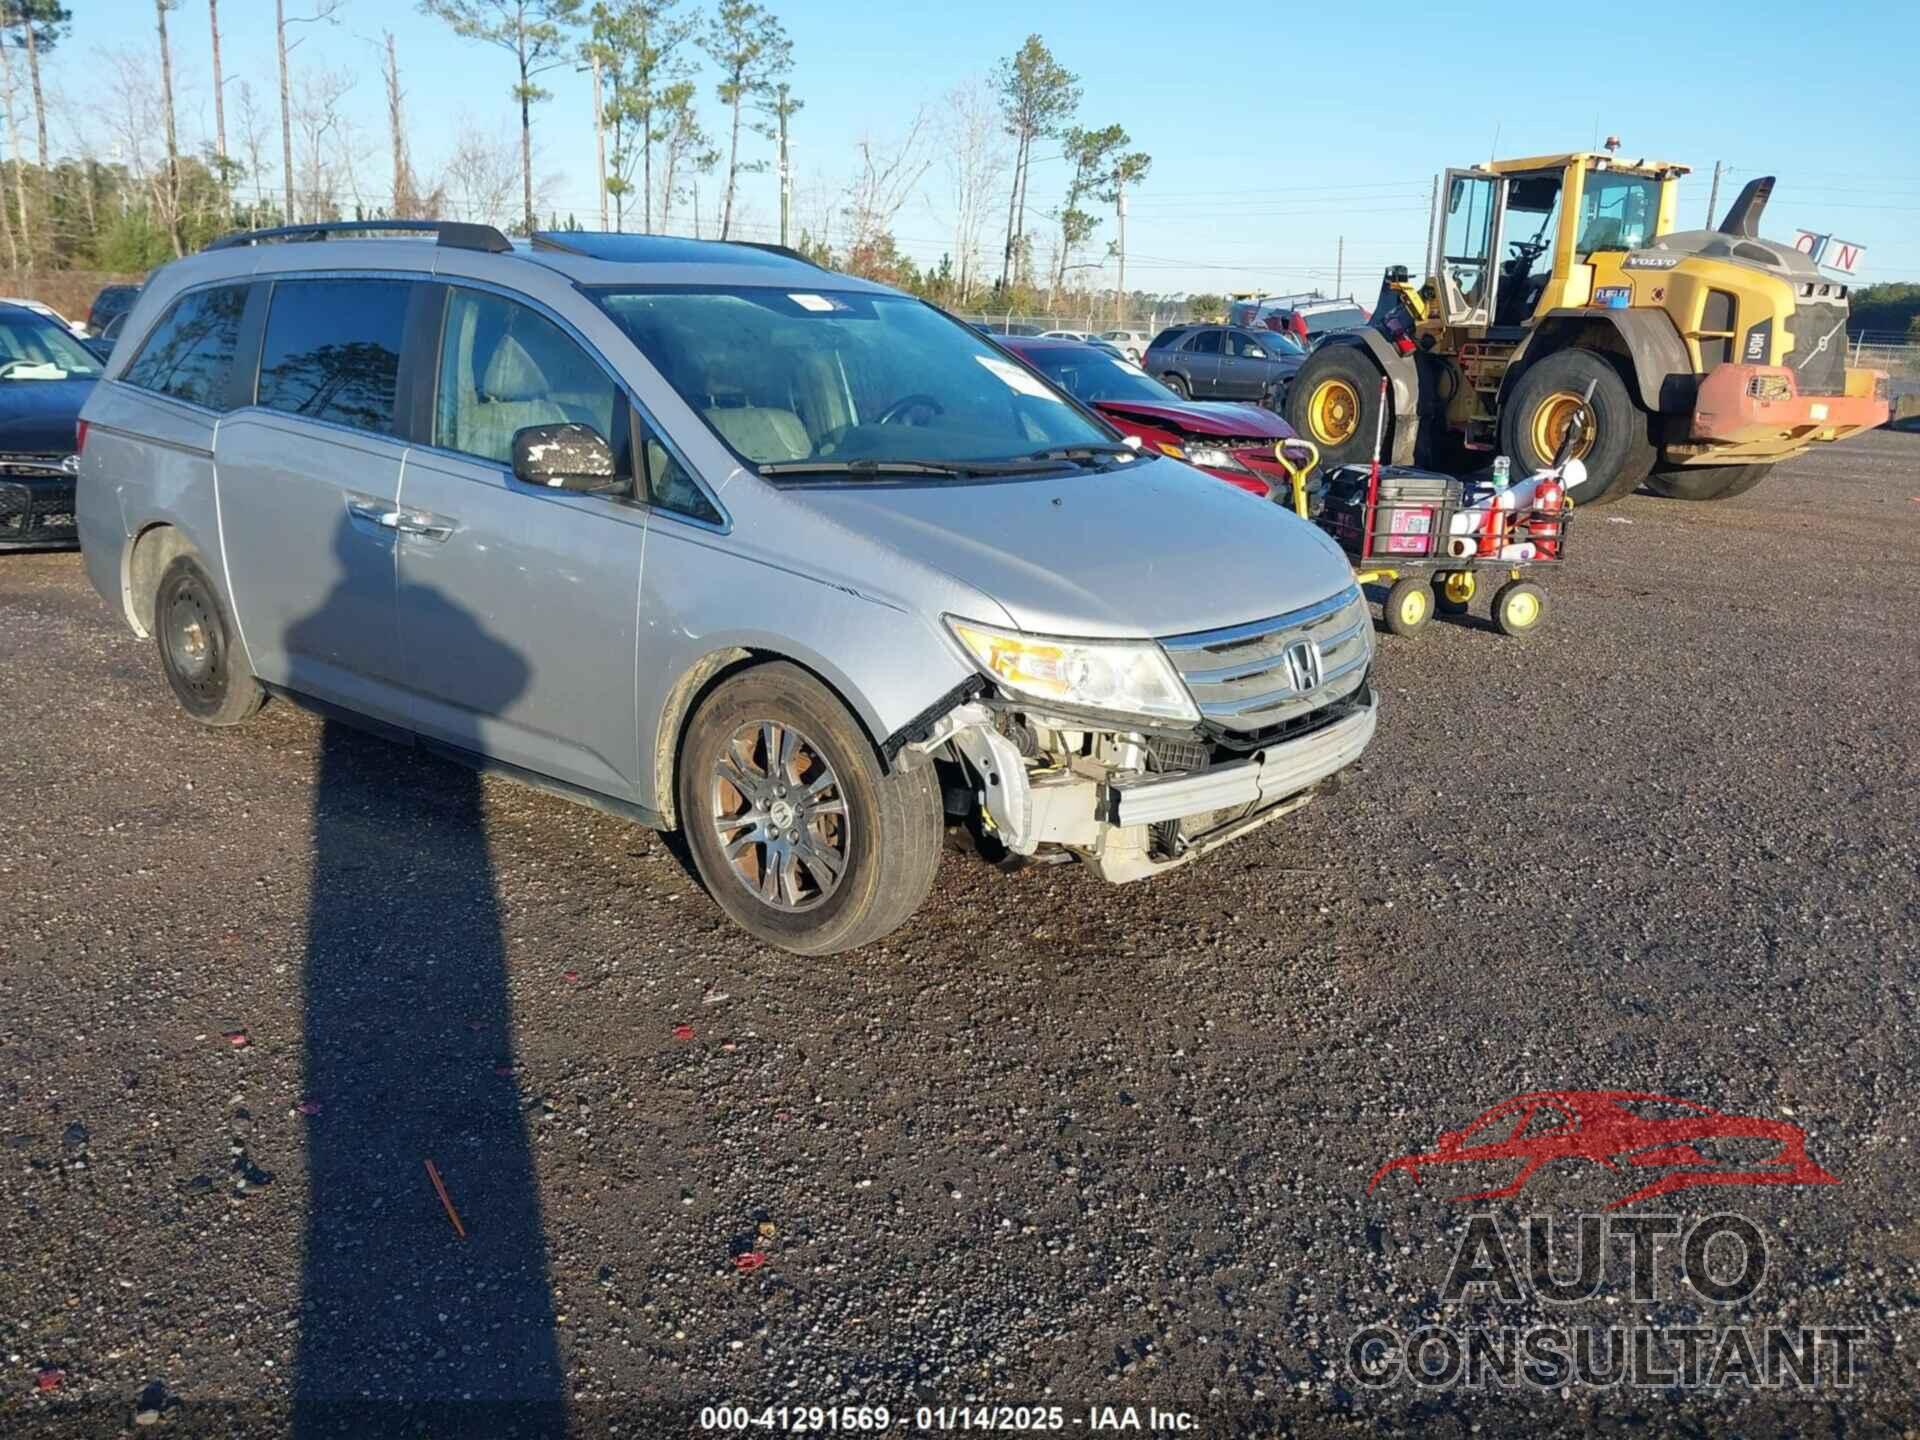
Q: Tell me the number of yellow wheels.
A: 5